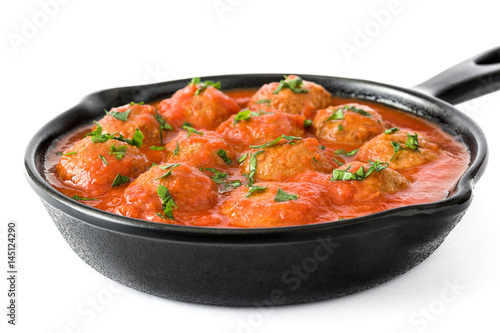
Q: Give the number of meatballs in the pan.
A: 12